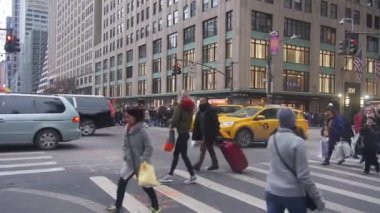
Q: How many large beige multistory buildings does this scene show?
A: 2